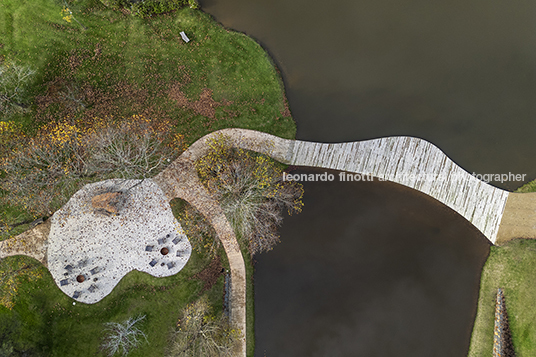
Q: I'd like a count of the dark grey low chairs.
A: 12